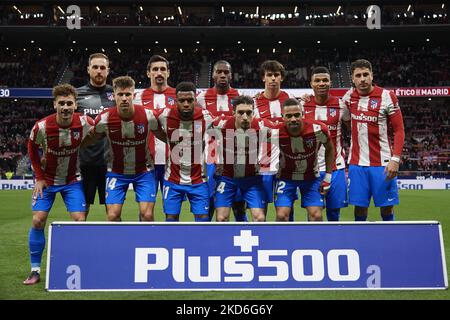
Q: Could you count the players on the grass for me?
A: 11